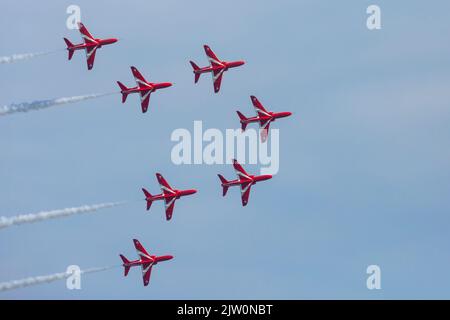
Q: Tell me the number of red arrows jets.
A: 7